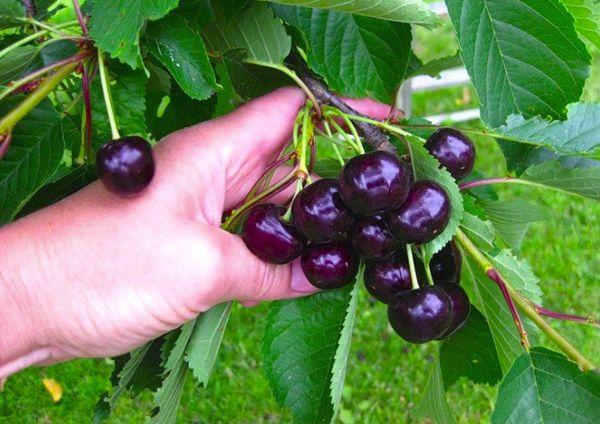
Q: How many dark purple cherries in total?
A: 12